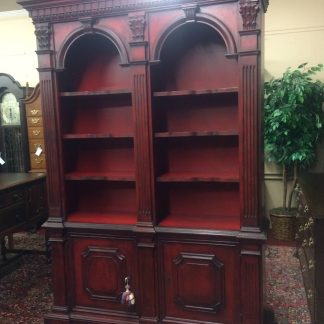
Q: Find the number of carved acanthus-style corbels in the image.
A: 3